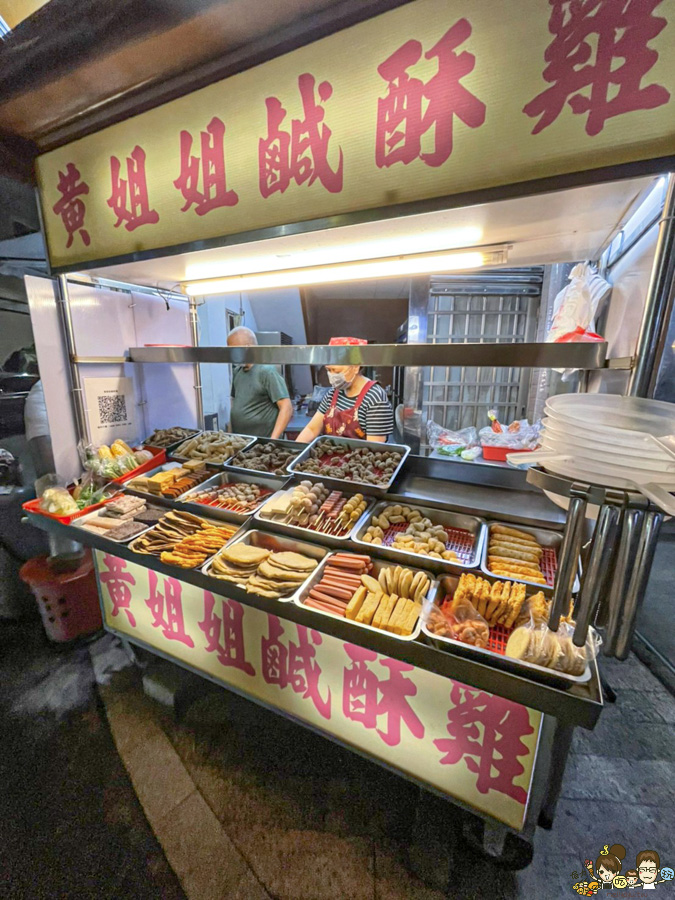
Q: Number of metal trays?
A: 14